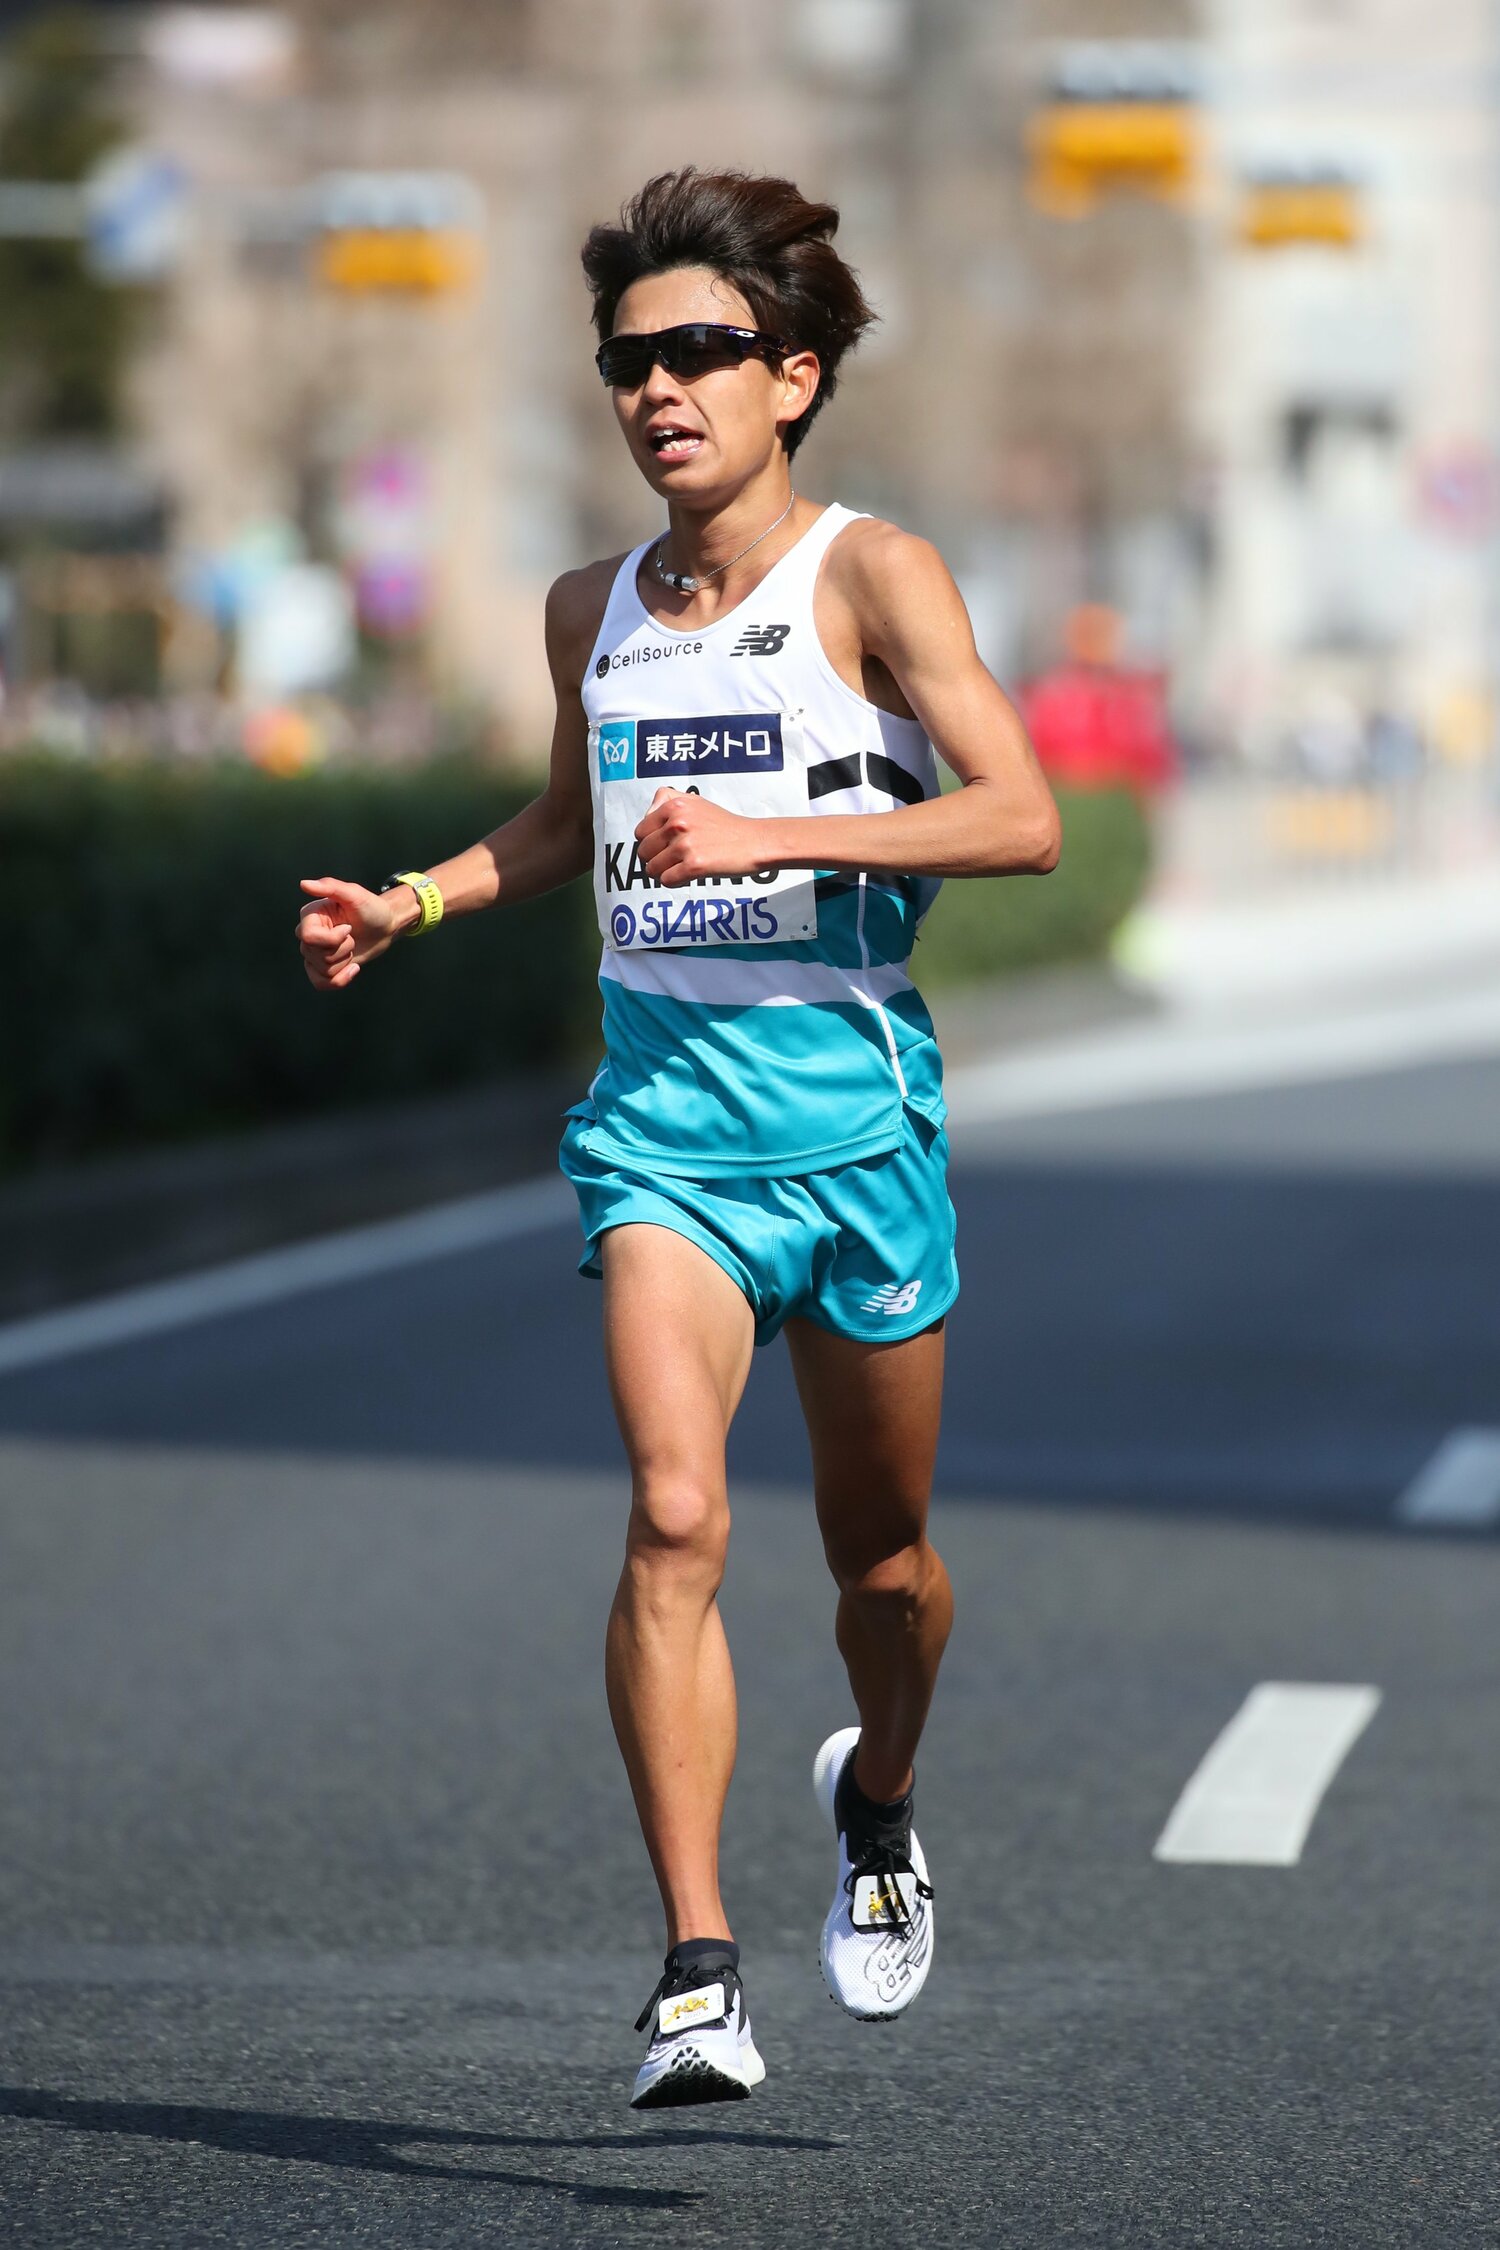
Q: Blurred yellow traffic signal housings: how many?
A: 3